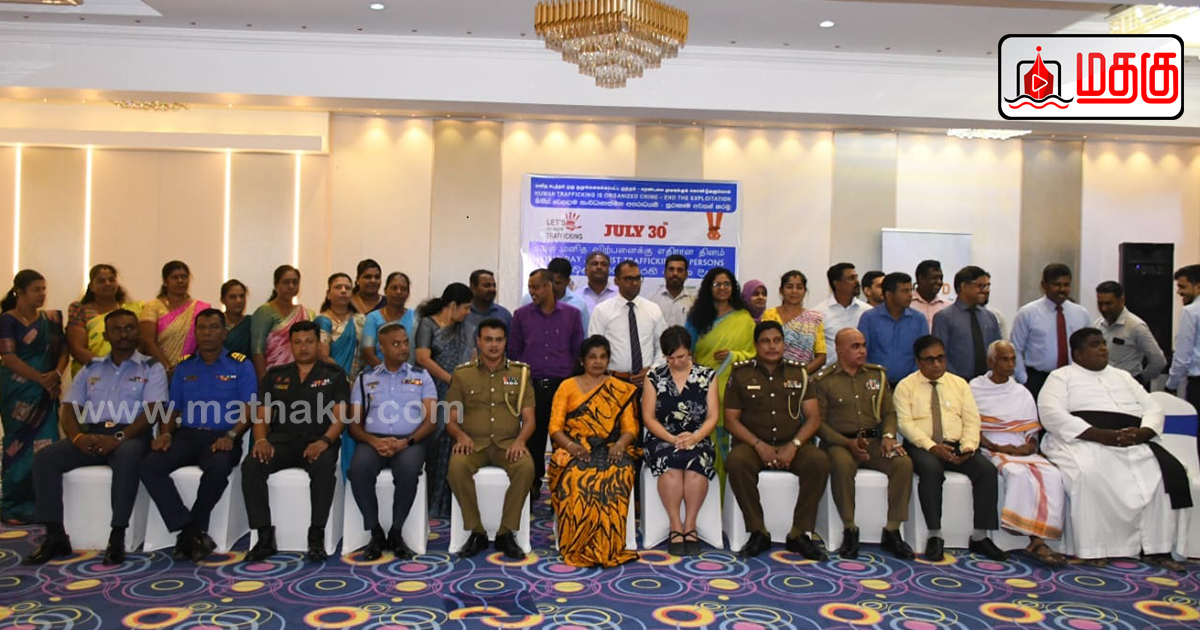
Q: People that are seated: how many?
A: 12